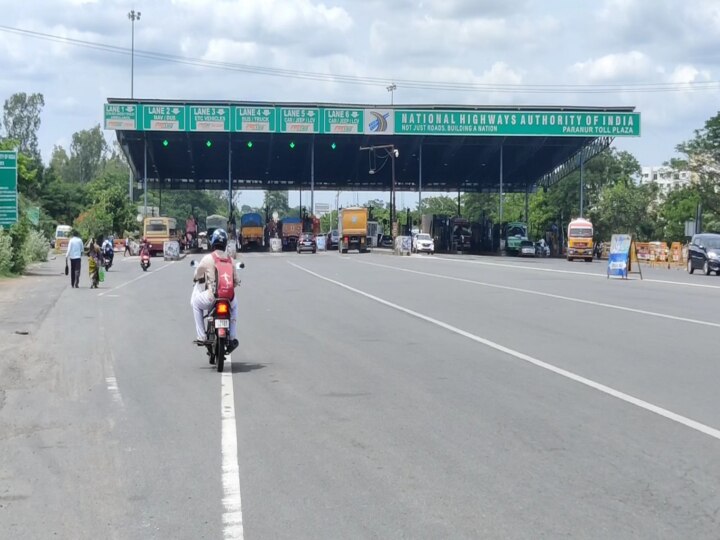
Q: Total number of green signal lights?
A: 5